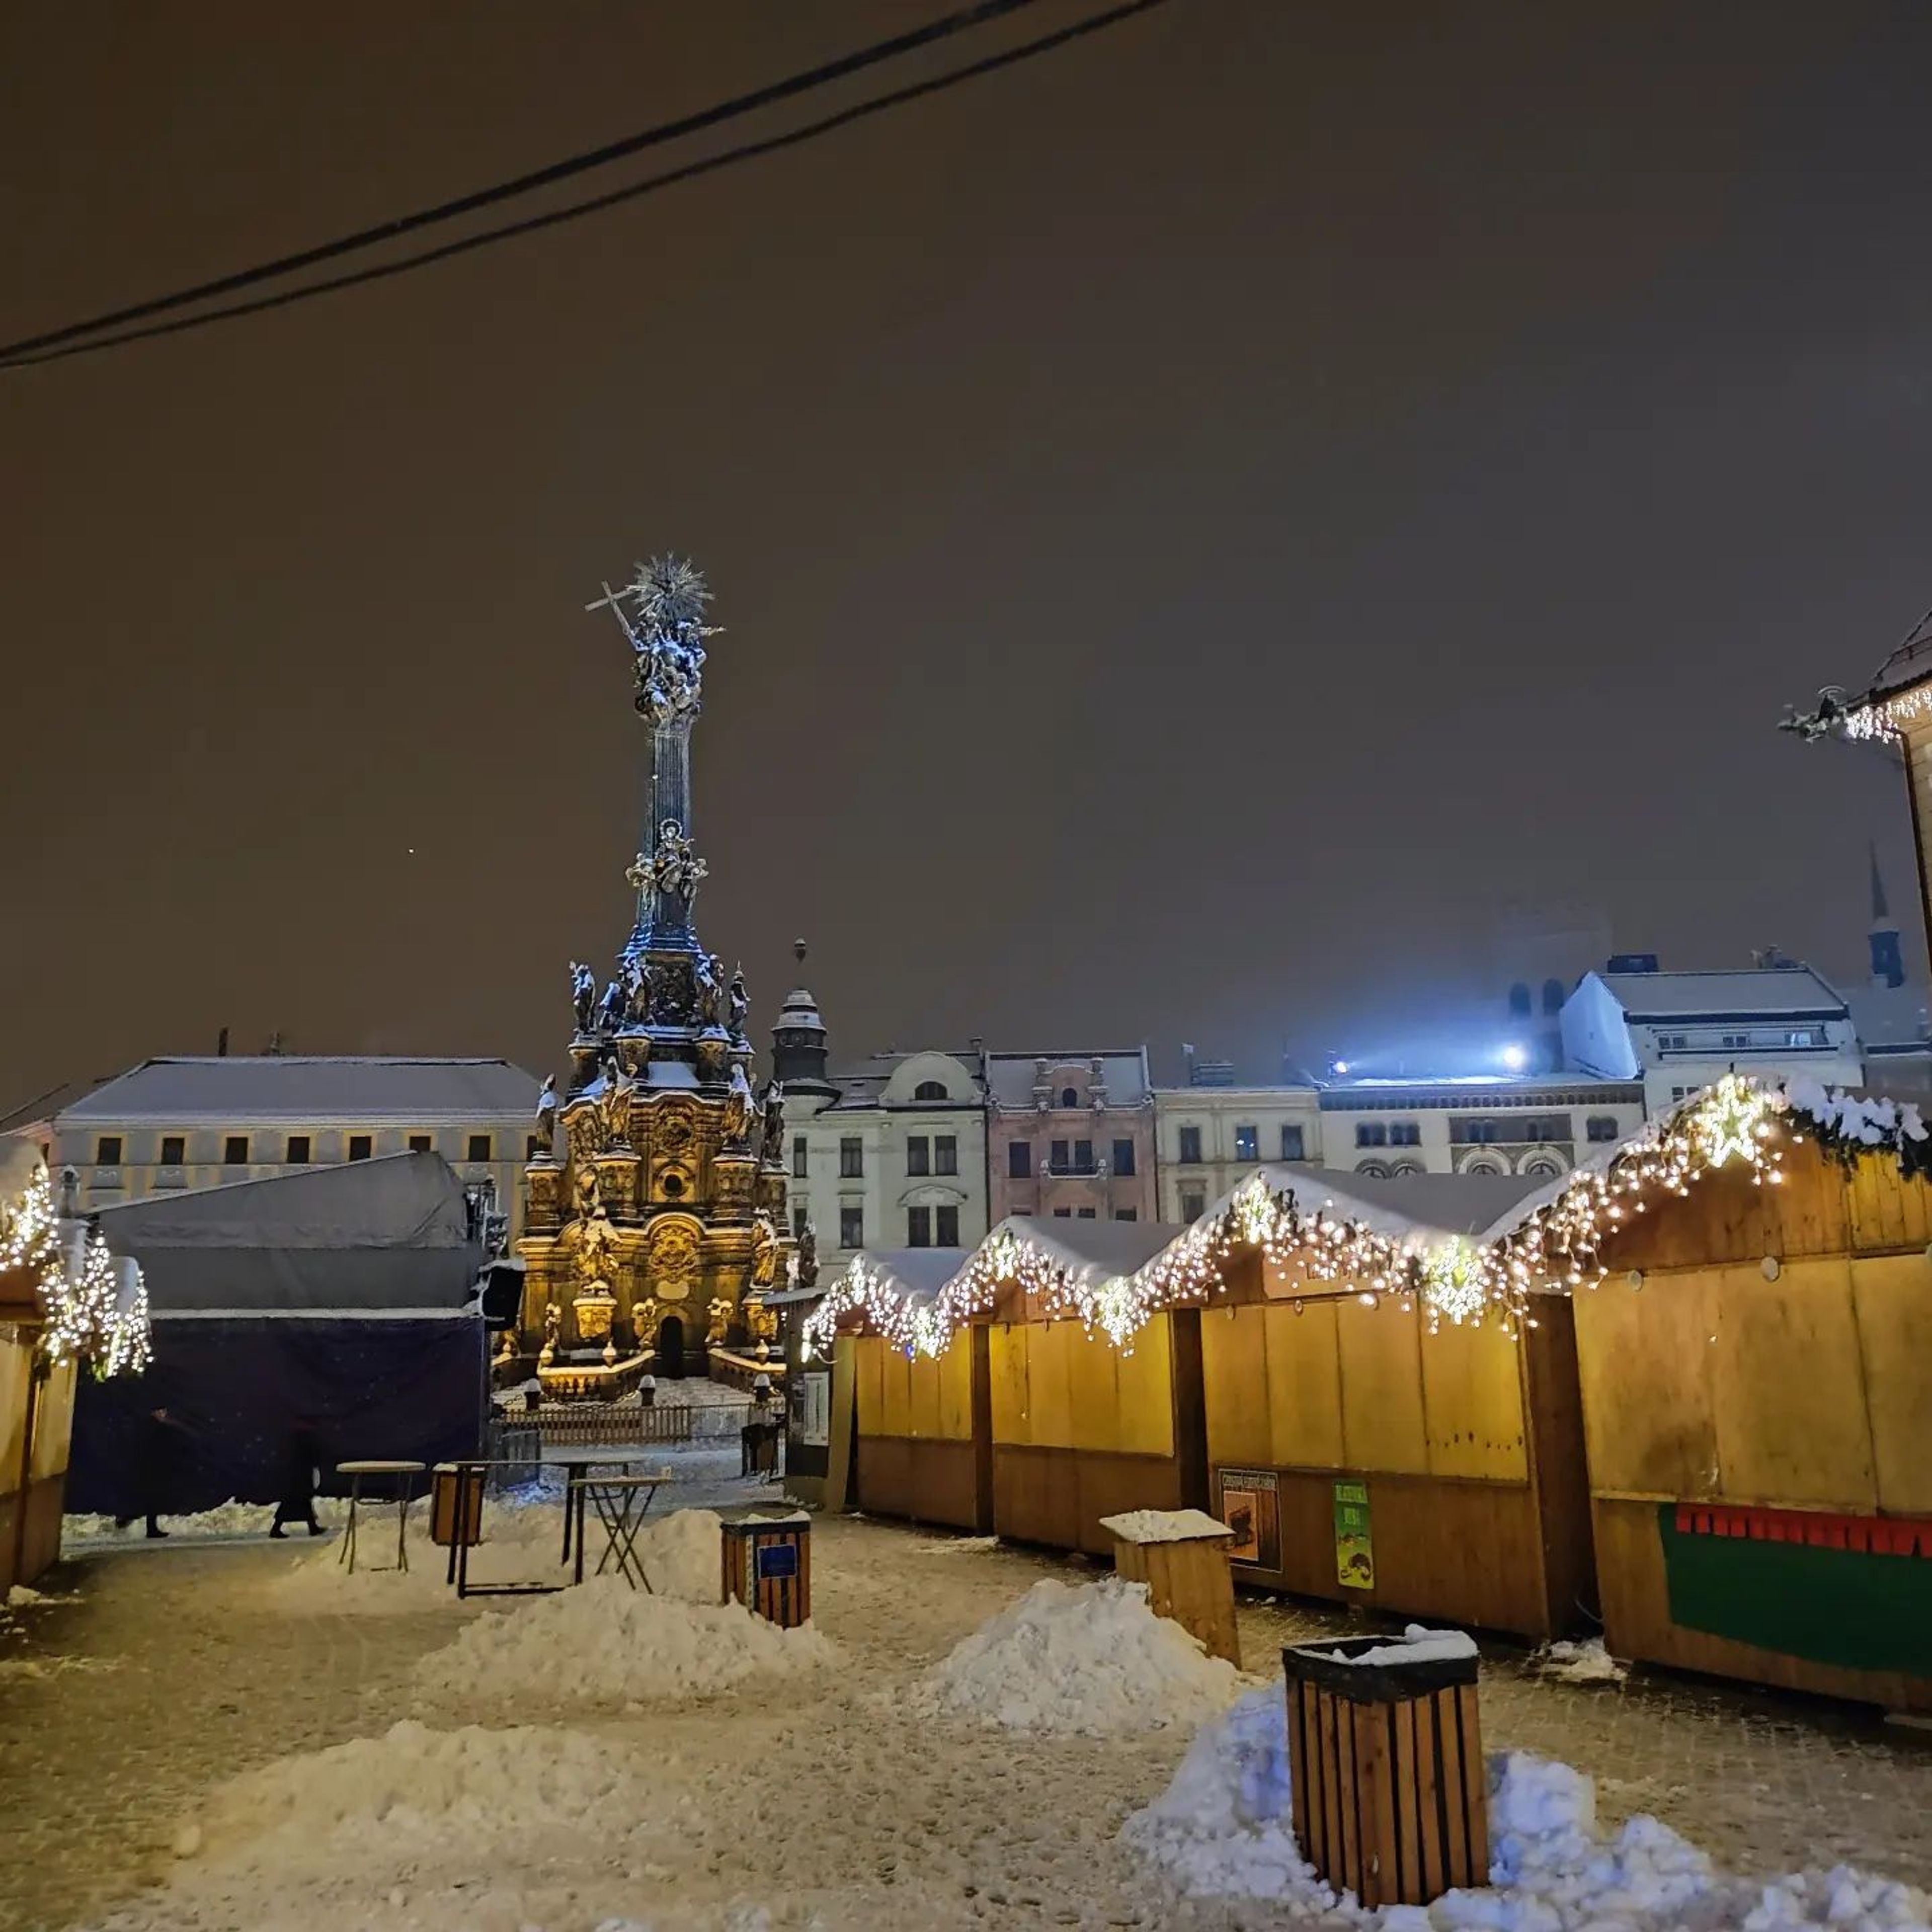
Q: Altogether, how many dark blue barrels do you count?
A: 0